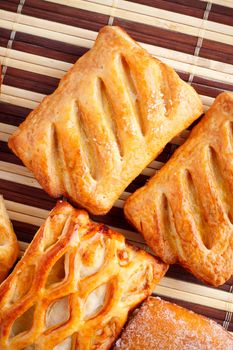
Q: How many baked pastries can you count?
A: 5